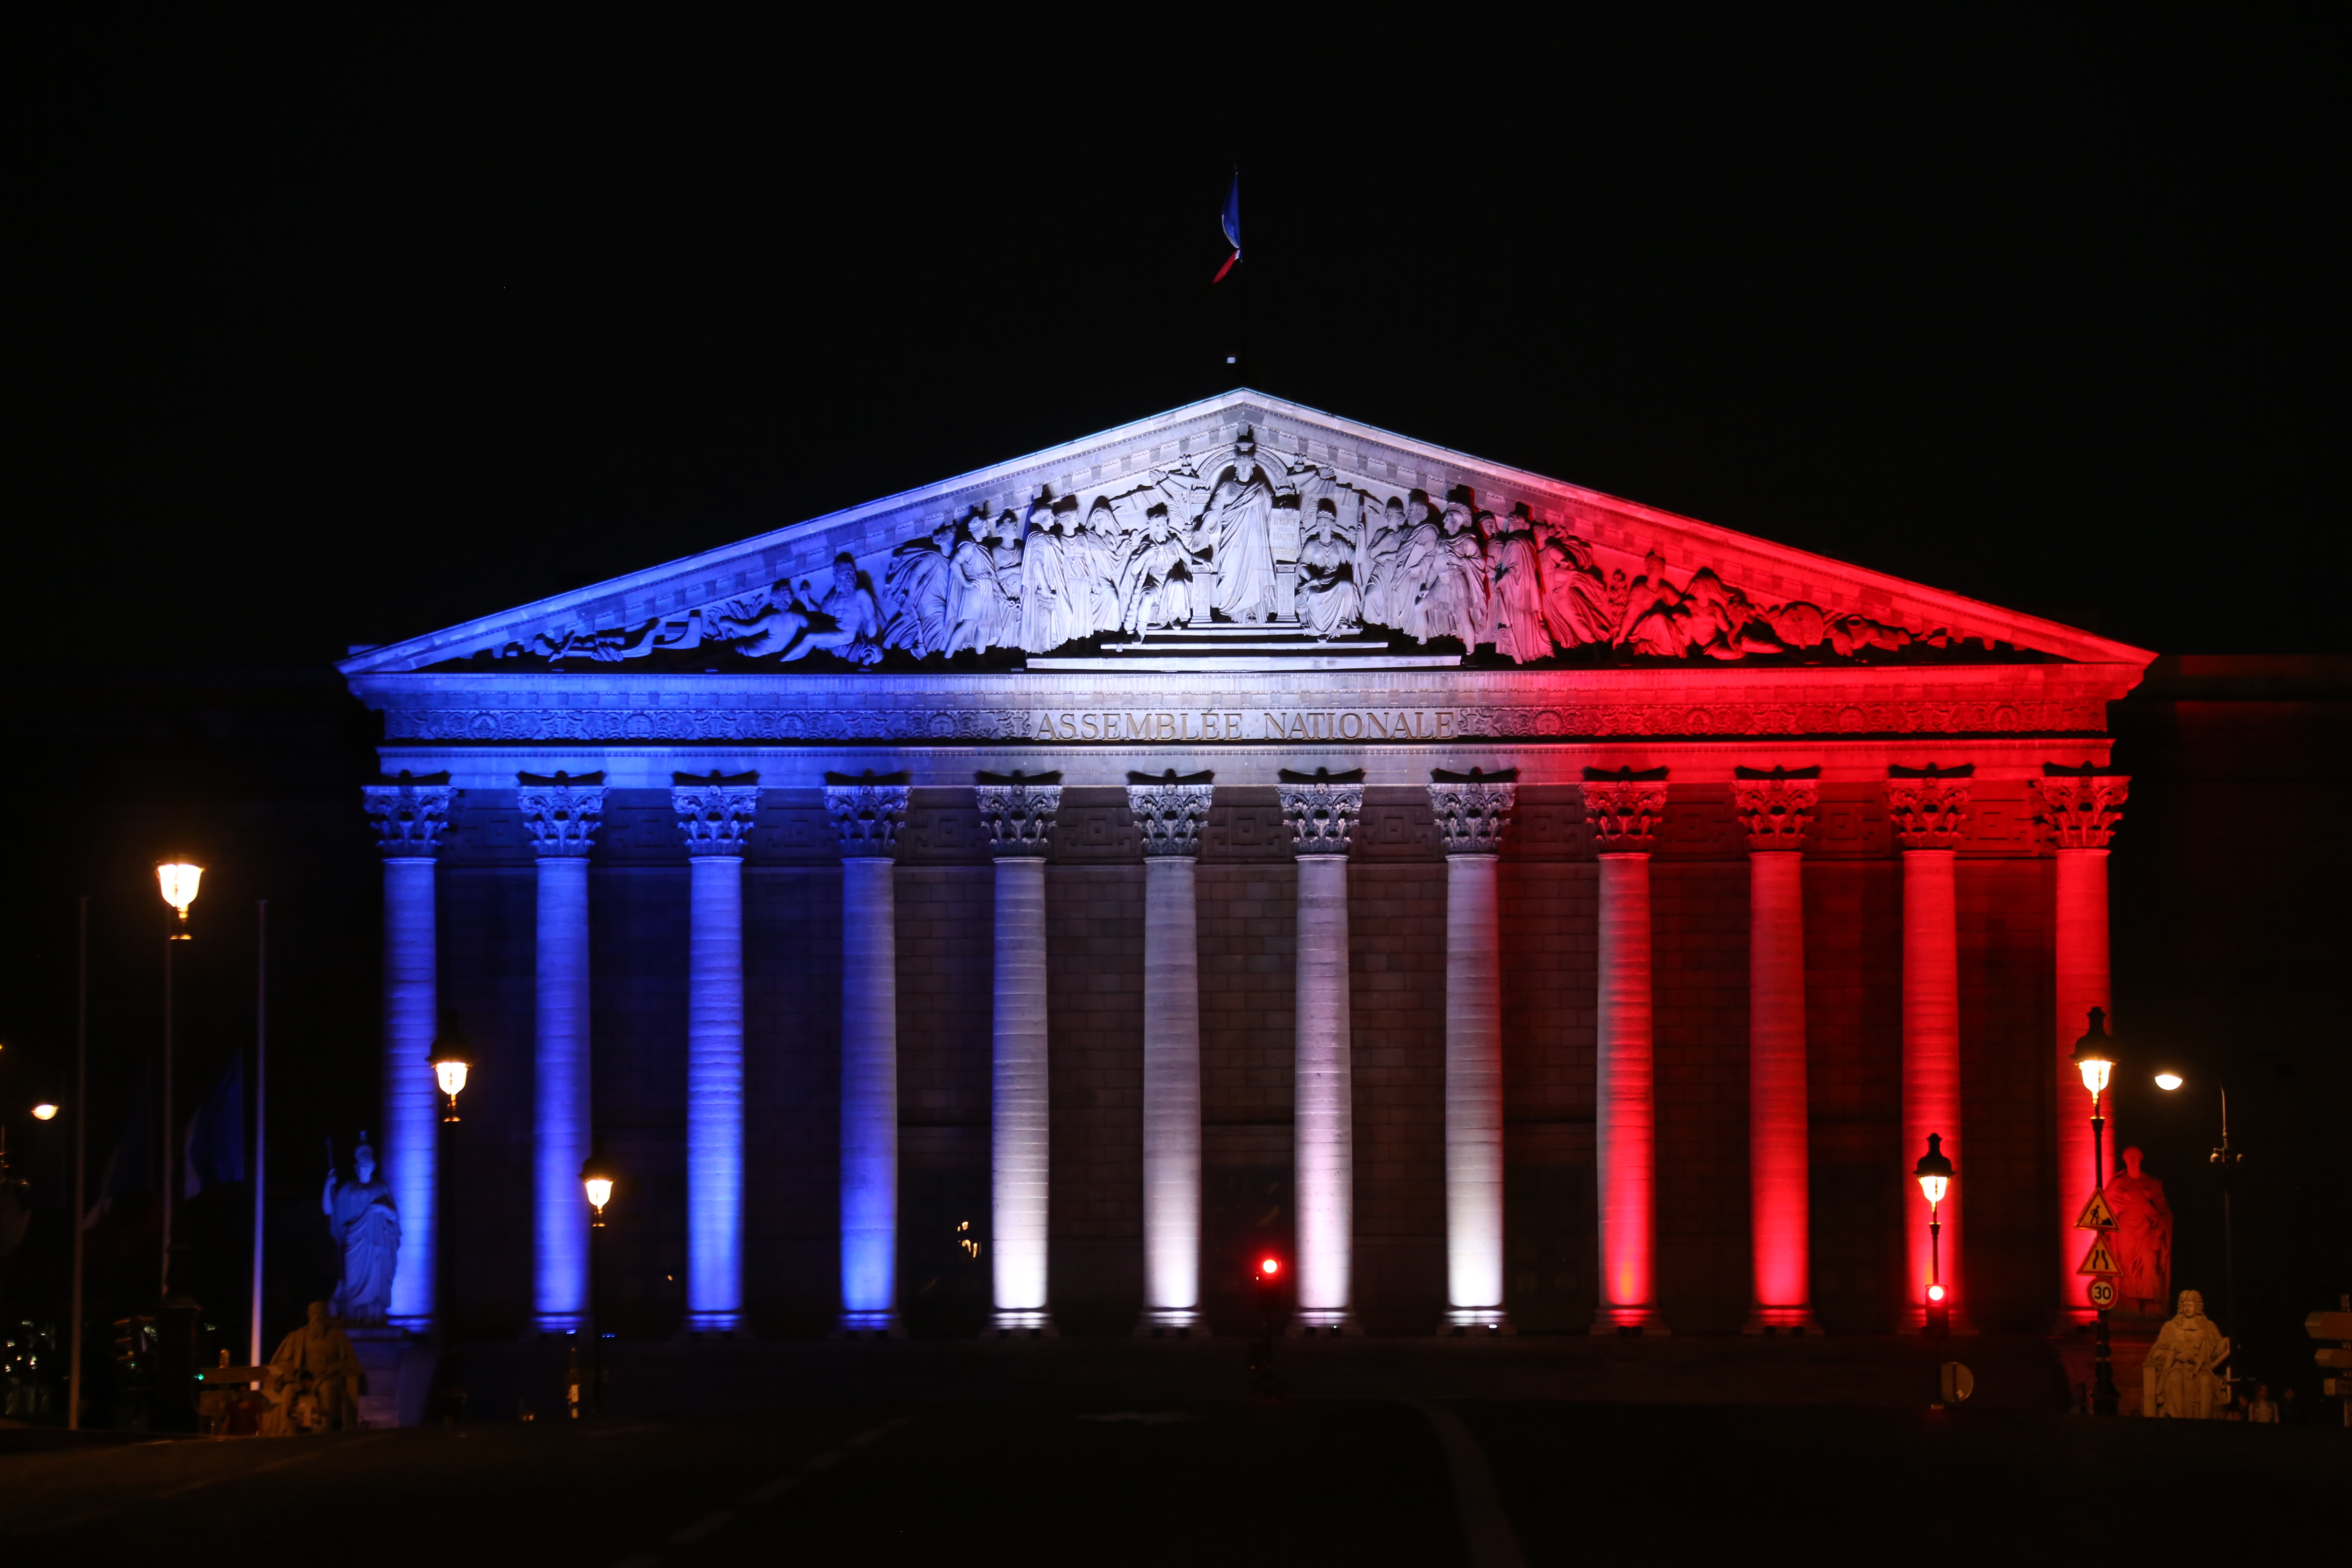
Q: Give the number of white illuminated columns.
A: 4